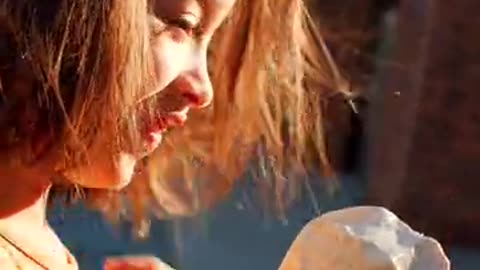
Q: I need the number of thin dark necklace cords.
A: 1